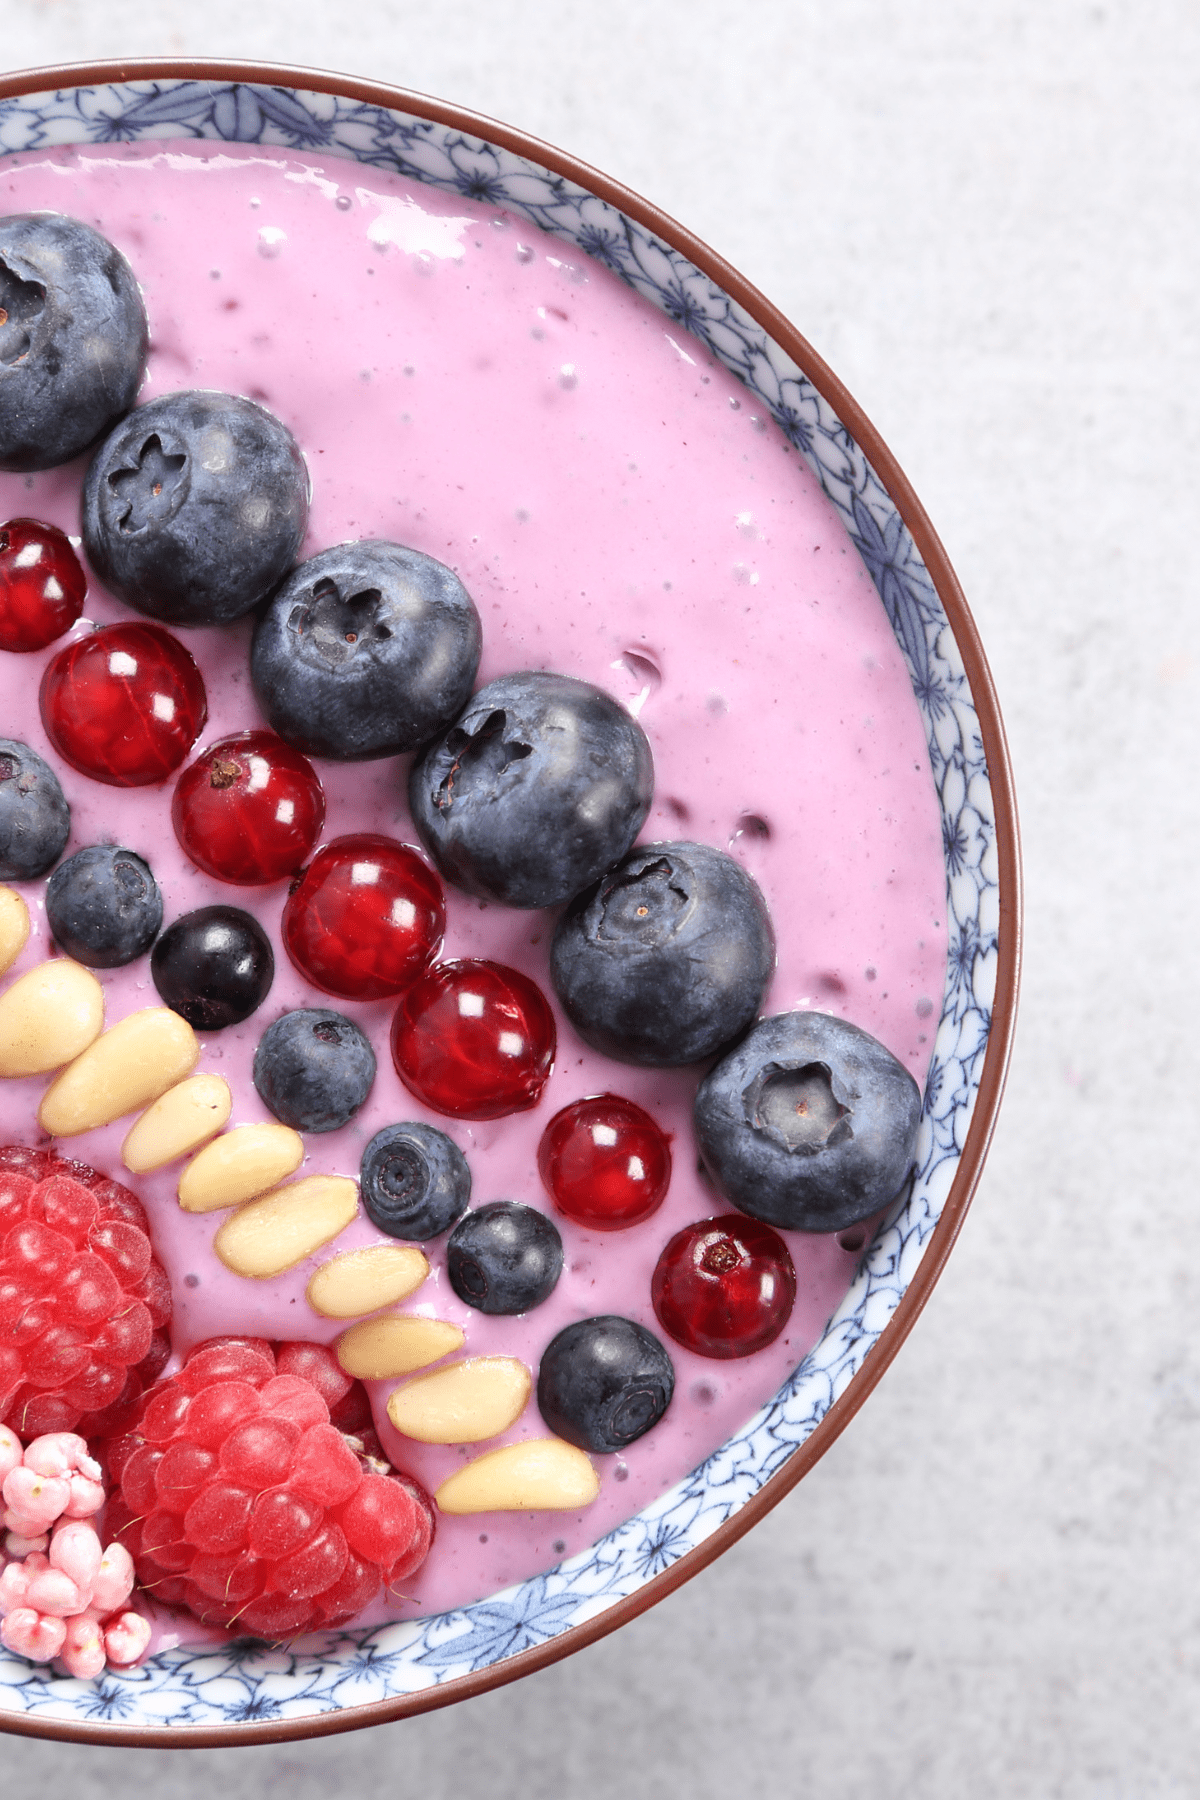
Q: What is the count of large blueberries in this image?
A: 6